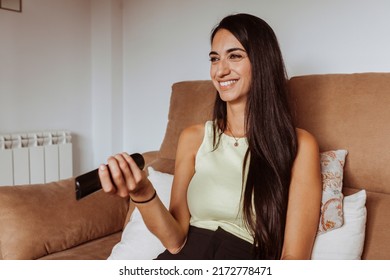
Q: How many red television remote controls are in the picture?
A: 0